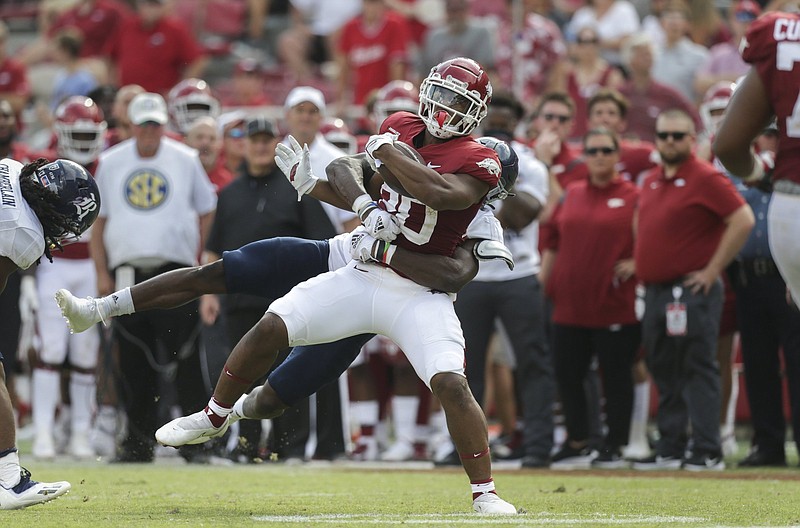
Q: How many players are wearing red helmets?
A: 6